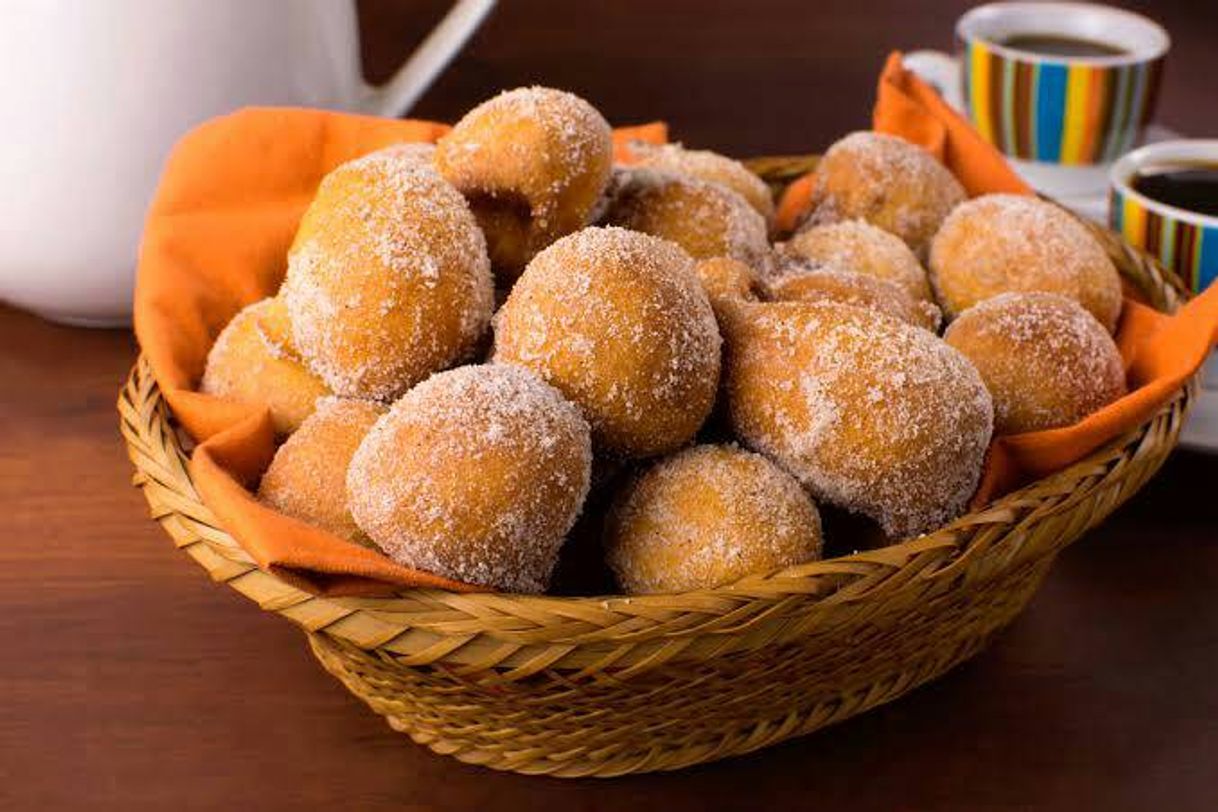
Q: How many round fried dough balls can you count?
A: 15